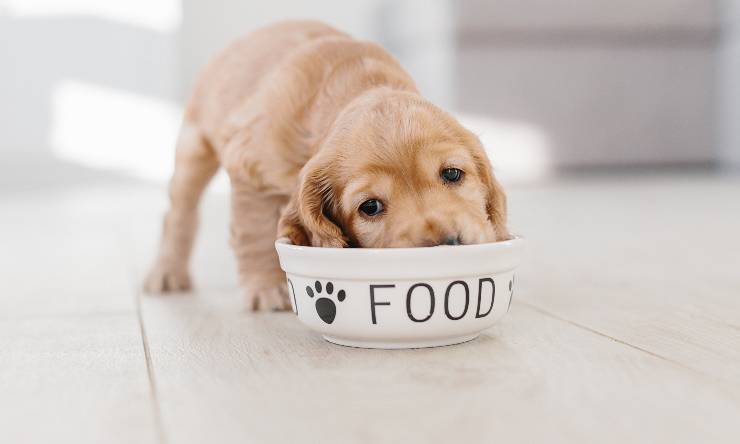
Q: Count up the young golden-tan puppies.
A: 1